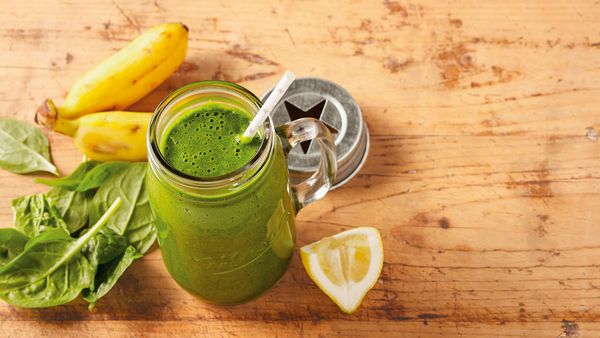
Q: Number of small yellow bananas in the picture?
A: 2